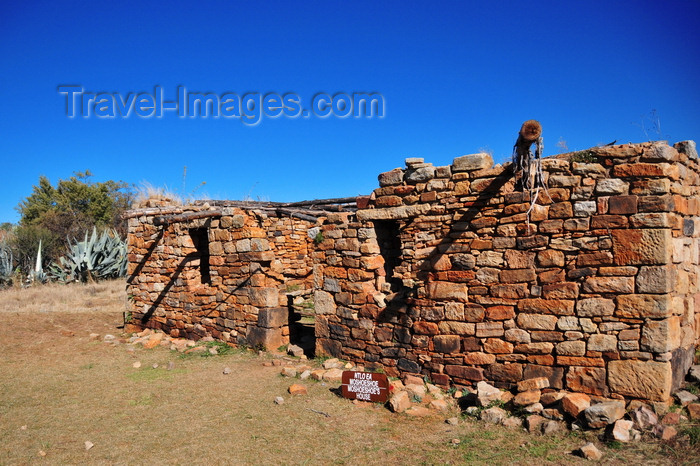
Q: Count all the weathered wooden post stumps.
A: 1